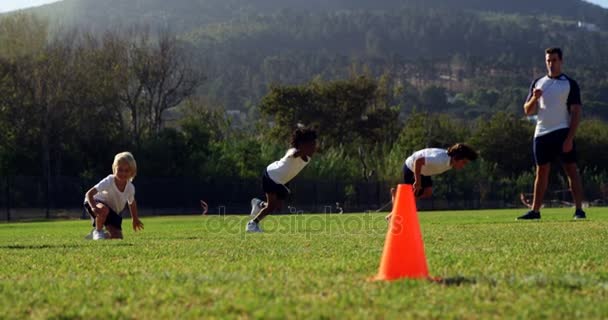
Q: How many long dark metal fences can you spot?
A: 1